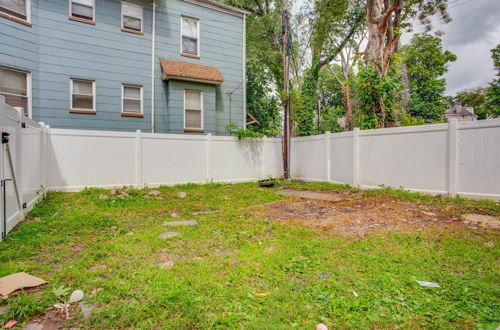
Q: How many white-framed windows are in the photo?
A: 8